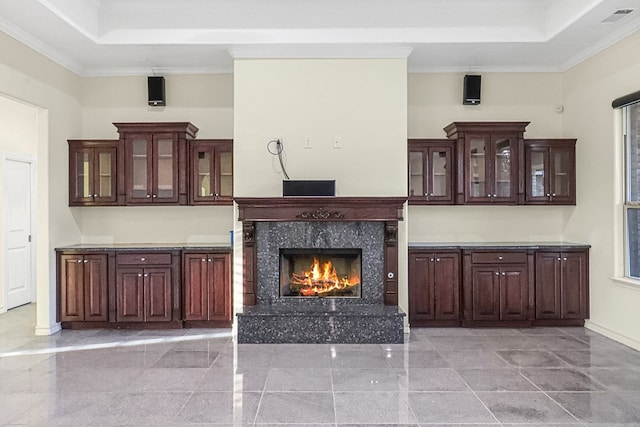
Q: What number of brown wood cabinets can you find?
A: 12